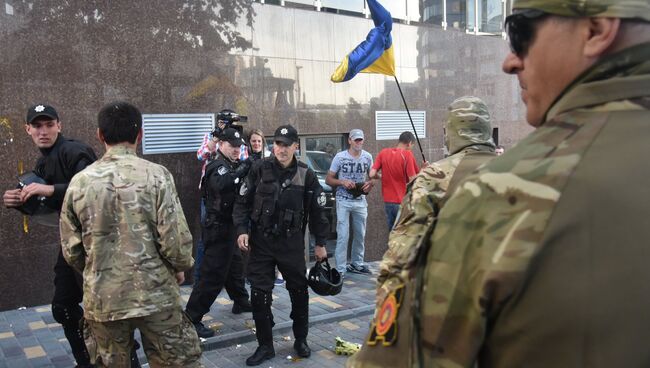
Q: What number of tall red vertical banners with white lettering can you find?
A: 0